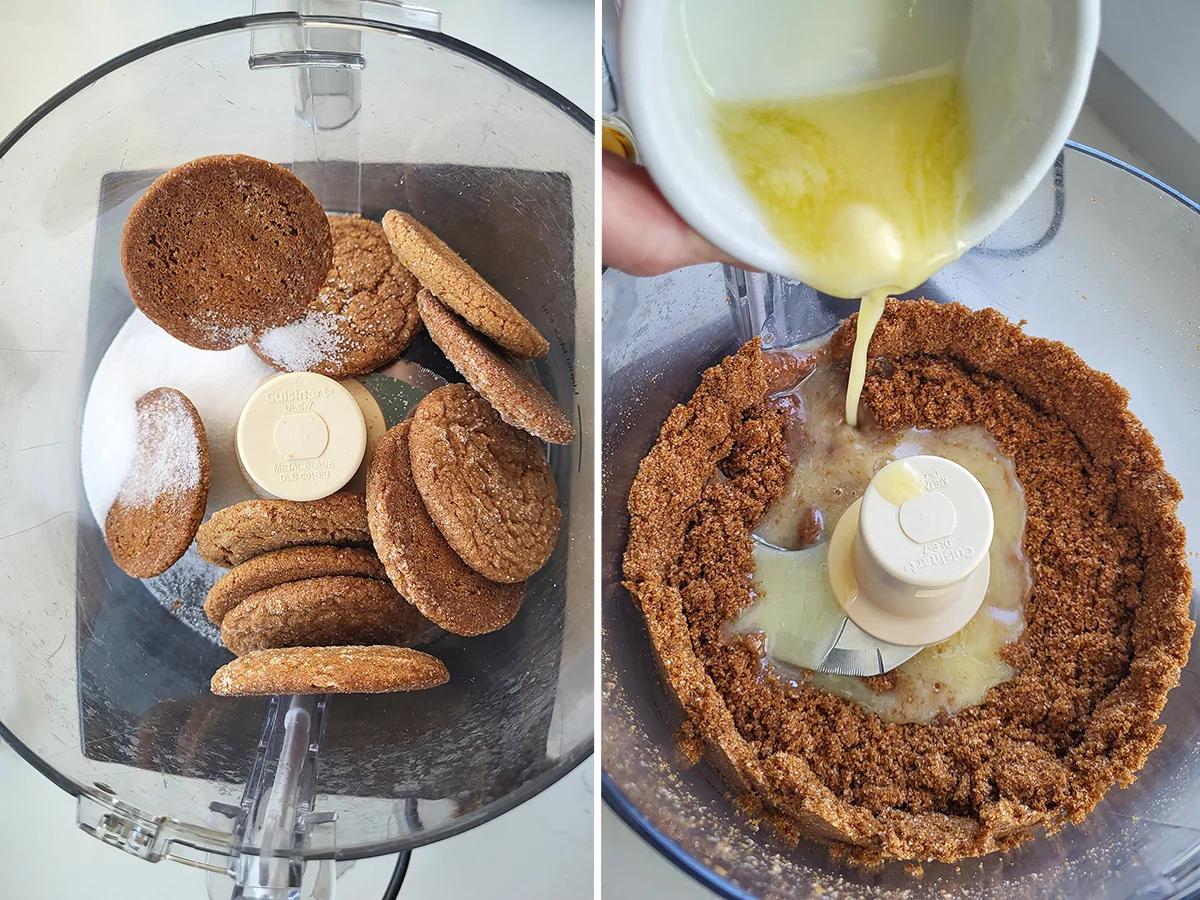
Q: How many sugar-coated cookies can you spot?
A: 11